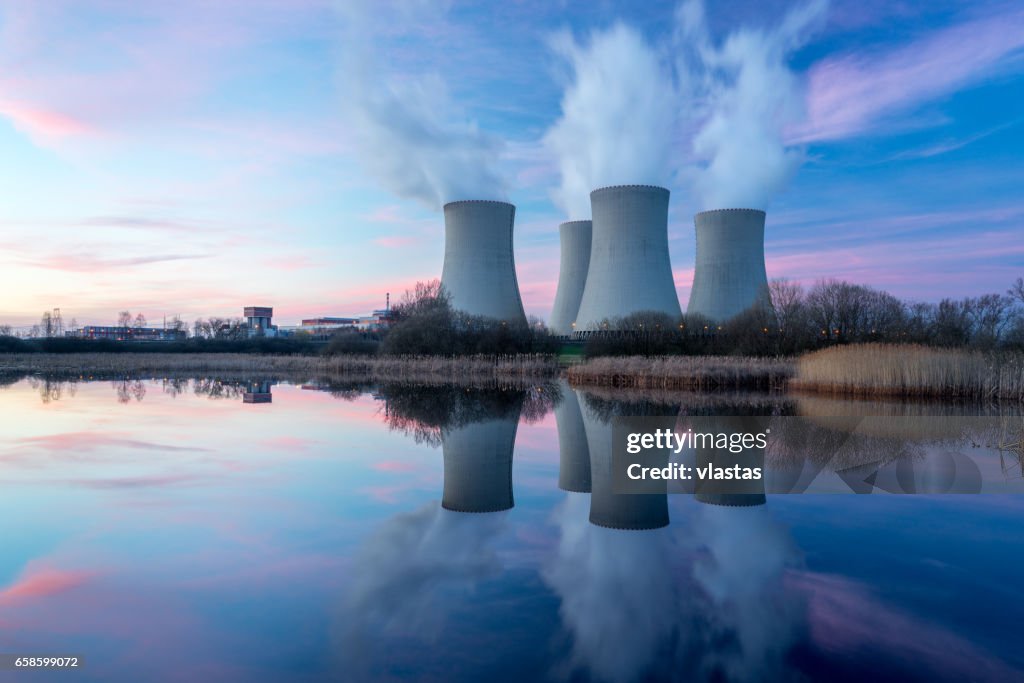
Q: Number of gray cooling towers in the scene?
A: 4